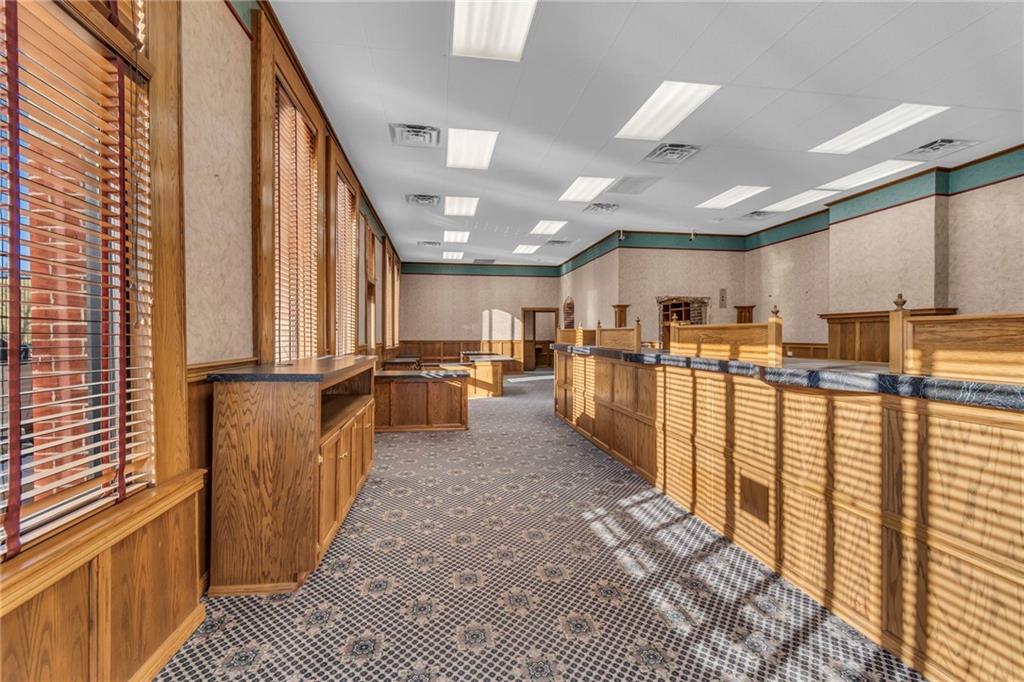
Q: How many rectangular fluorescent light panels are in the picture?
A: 13